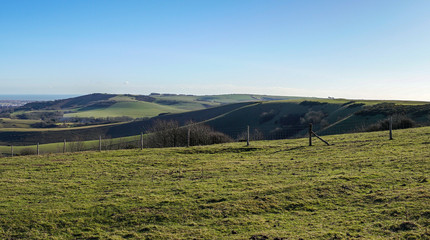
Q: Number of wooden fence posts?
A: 9